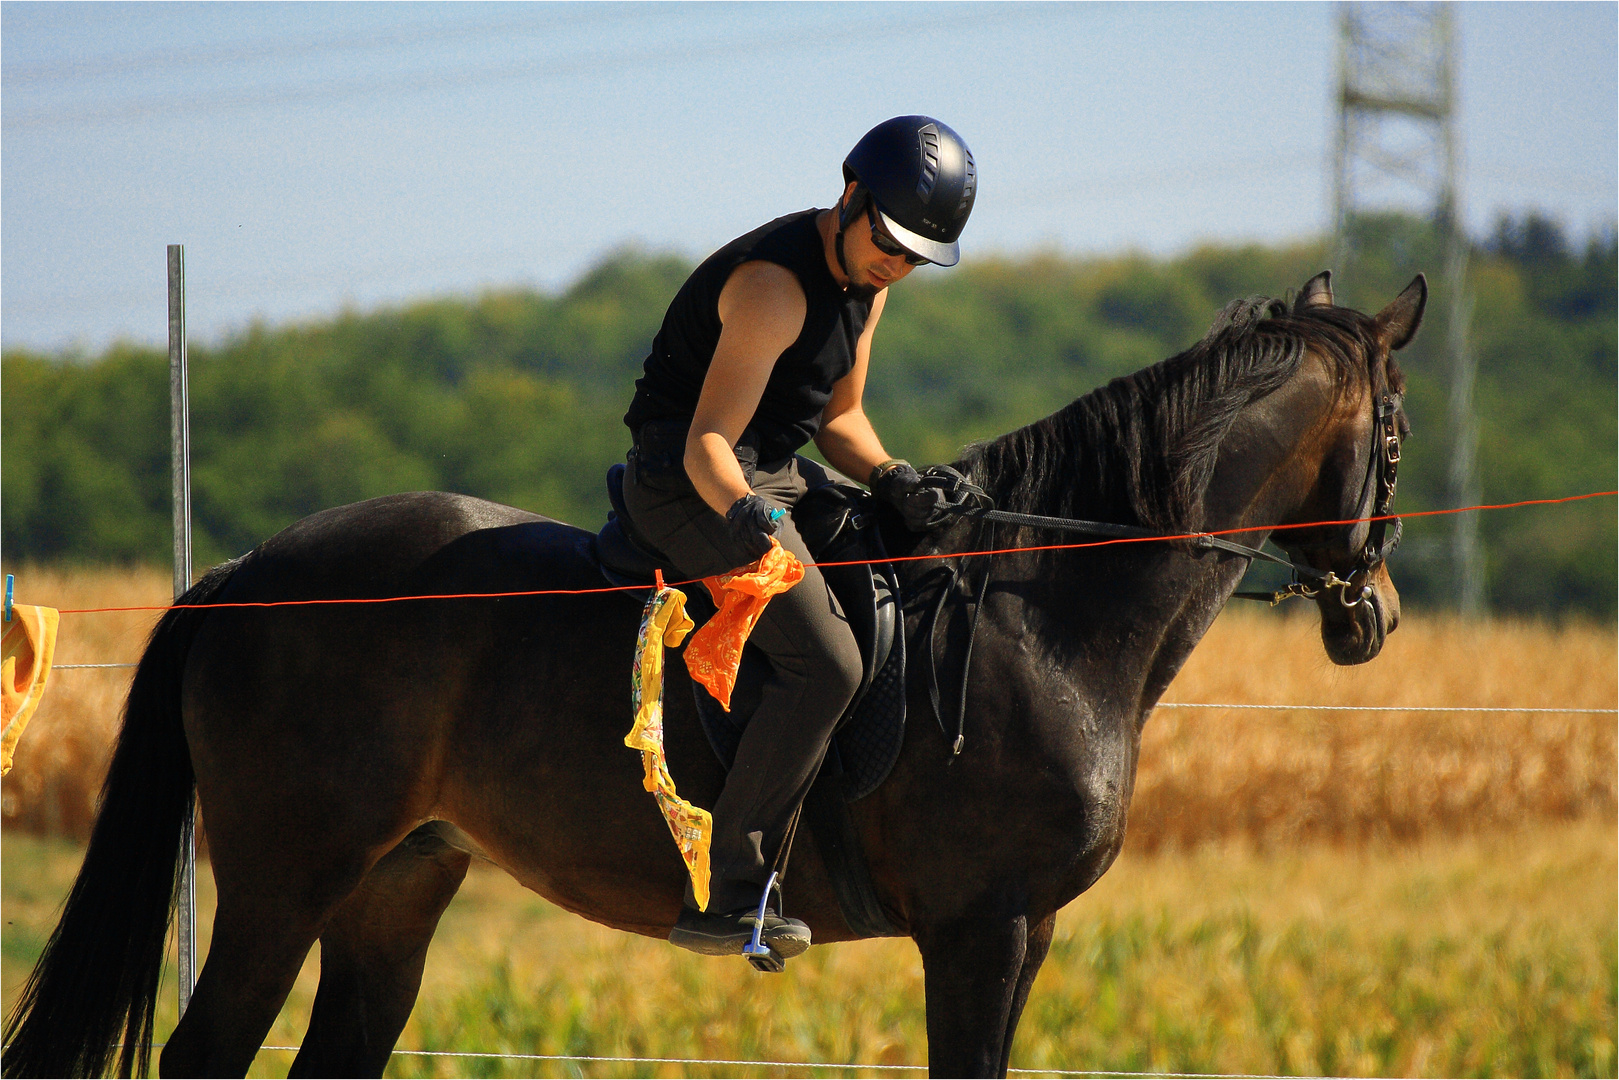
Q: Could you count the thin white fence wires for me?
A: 2